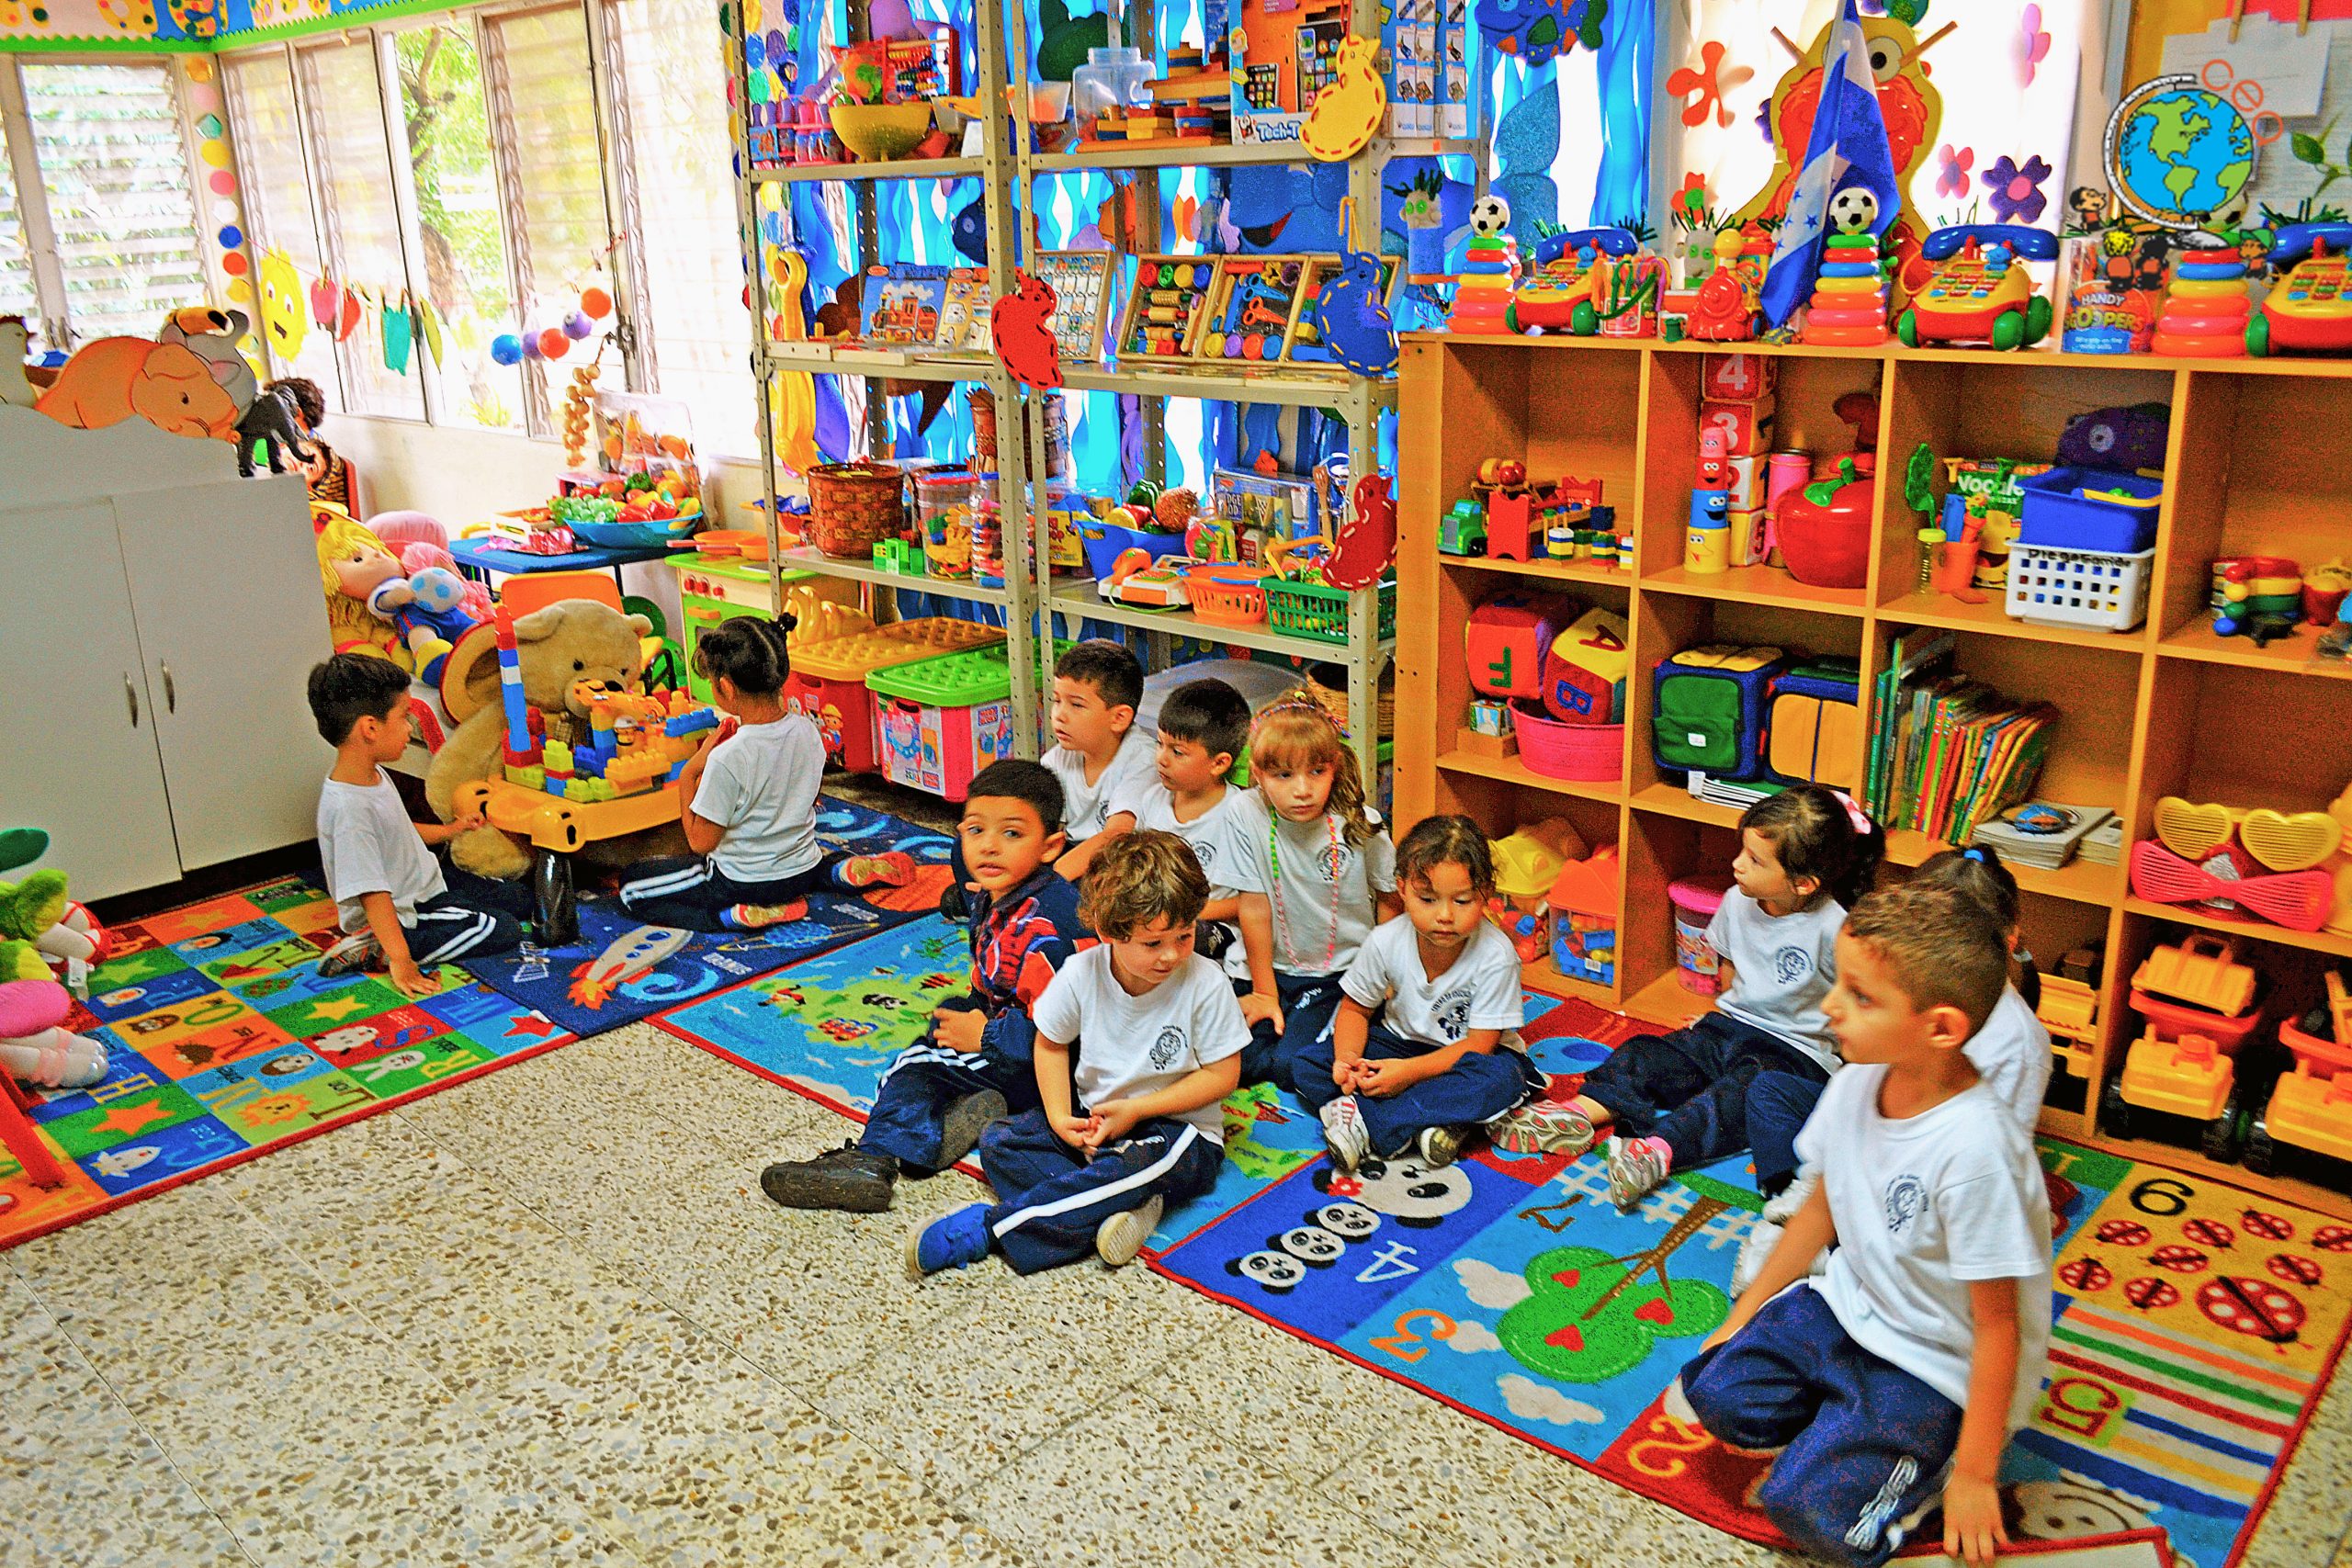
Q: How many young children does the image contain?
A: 11